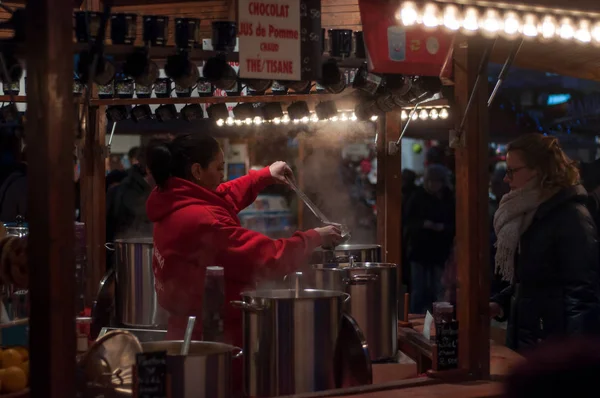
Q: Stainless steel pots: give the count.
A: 5